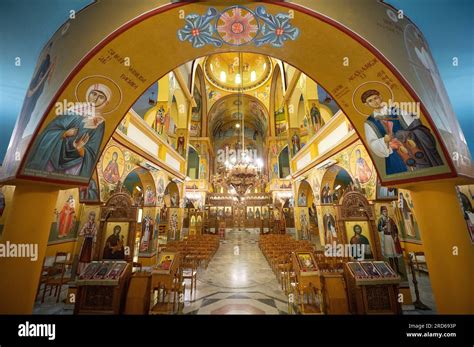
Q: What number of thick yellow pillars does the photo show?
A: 2